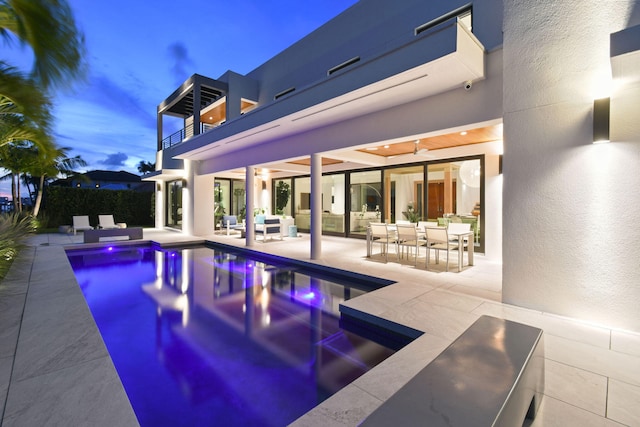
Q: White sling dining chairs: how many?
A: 6